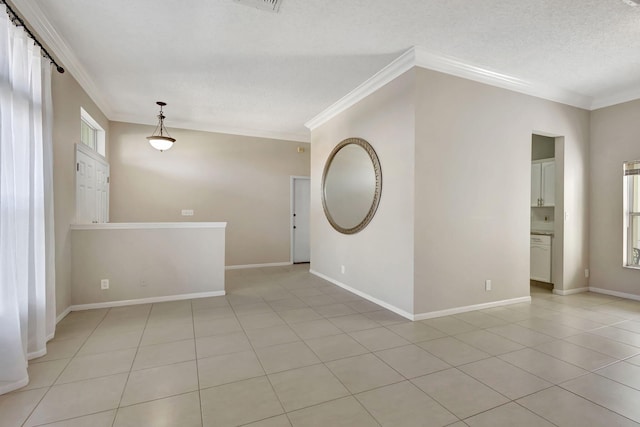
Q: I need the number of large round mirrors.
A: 1